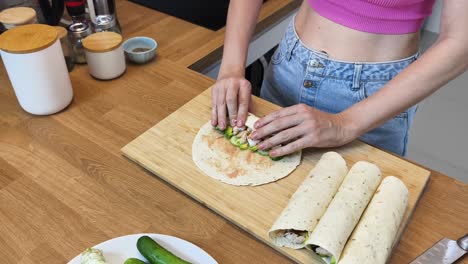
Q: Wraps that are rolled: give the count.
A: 3